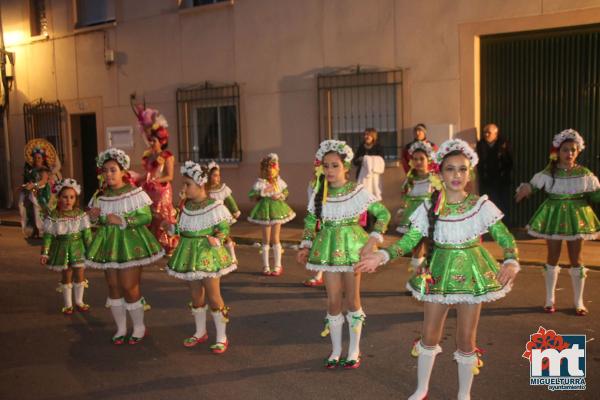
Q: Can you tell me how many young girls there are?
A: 9